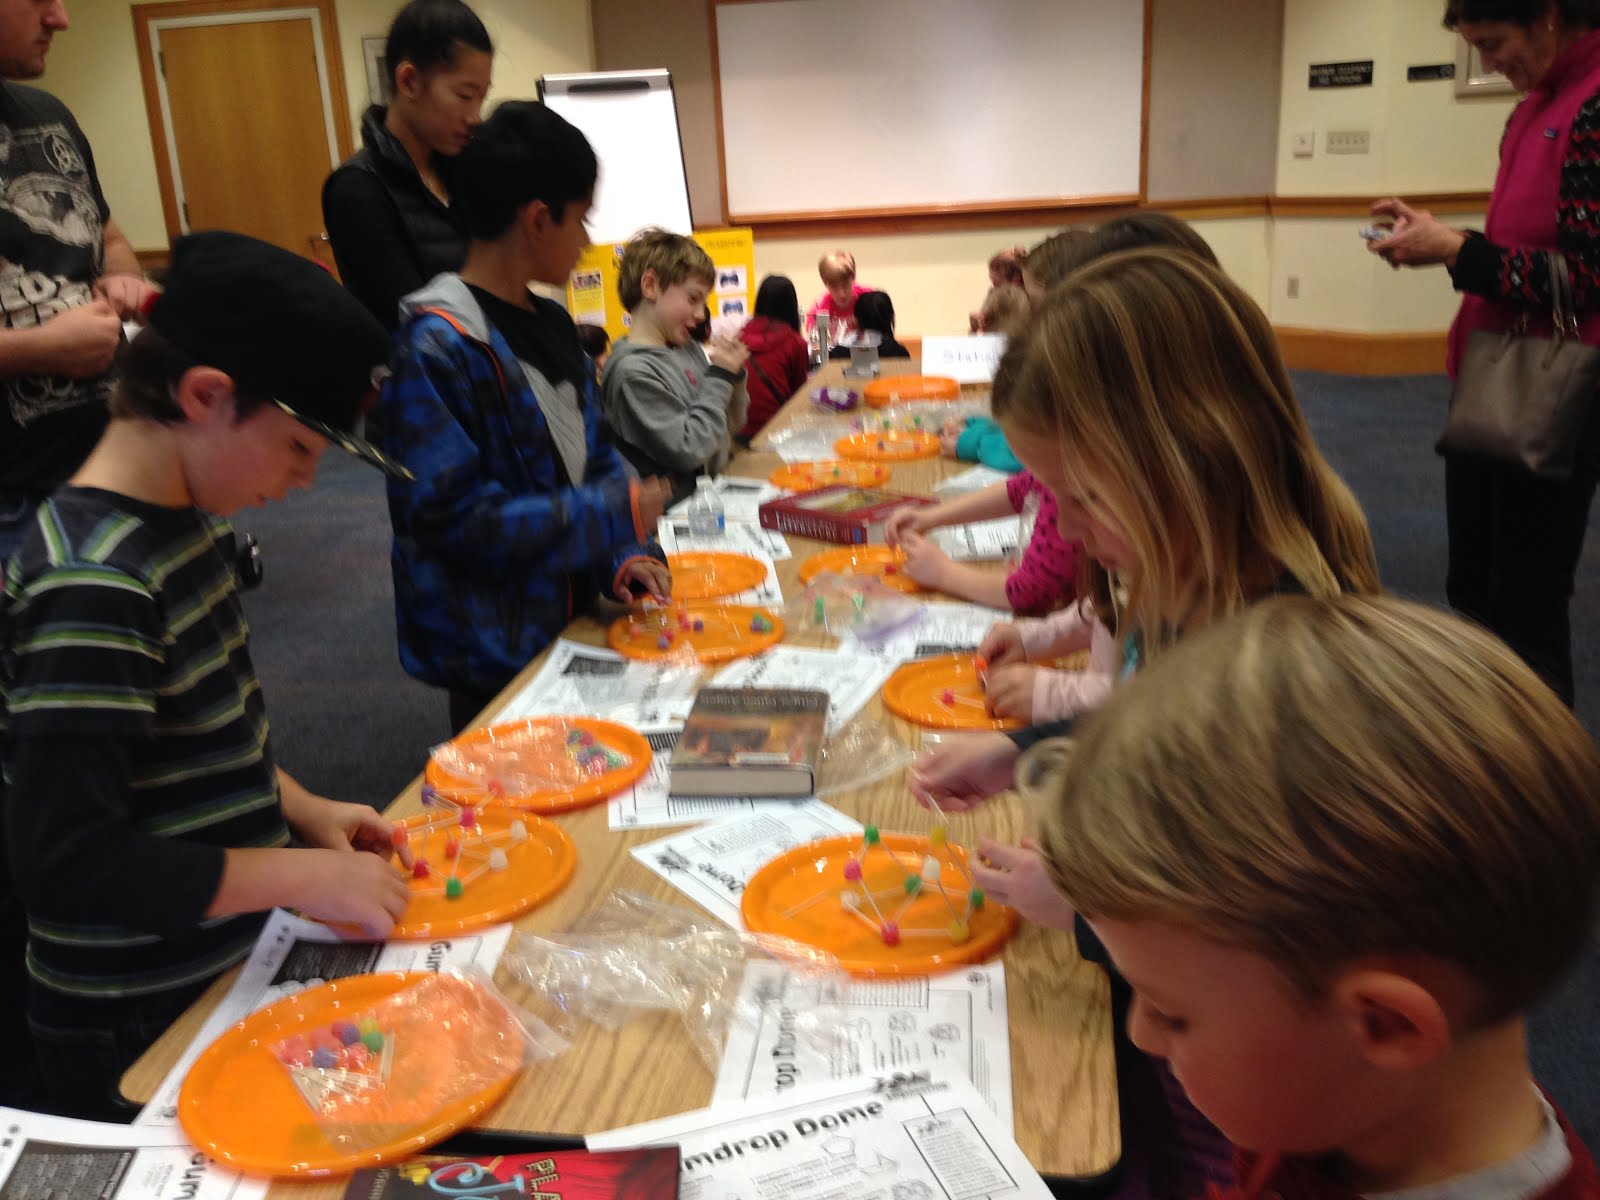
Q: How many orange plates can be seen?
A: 11